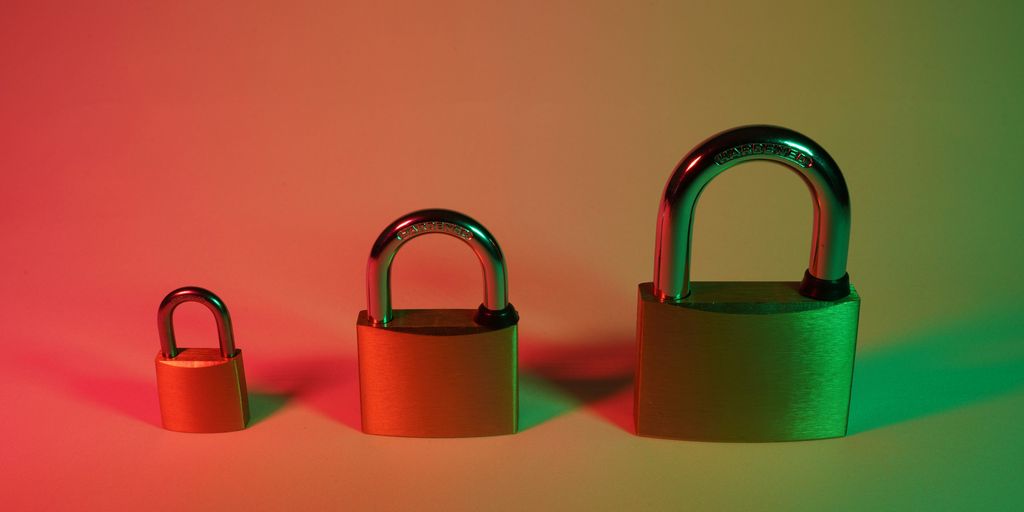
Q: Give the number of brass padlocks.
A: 3